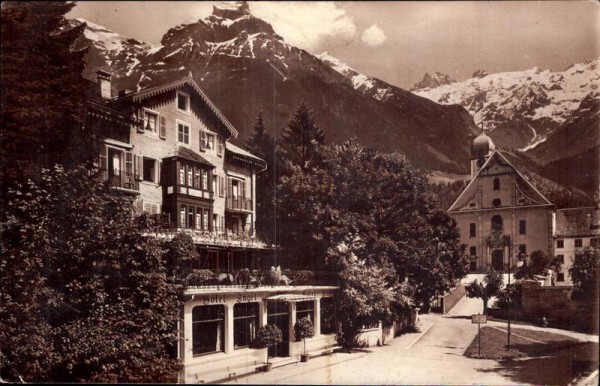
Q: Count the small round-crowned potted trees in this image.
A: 2